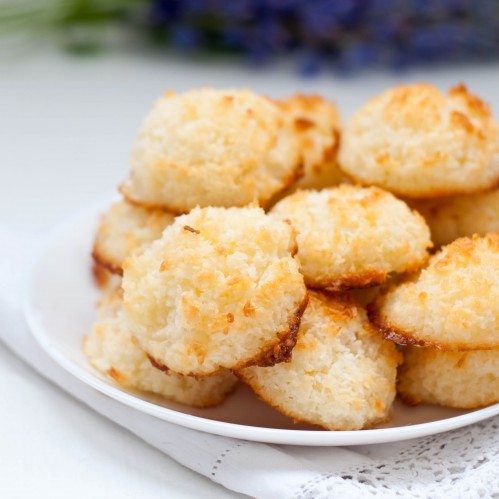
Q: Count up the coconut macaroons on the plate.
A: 11